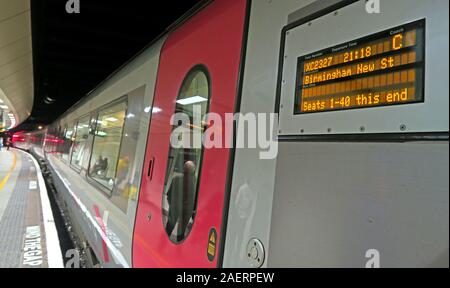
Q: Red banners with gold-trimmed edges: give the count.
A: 0